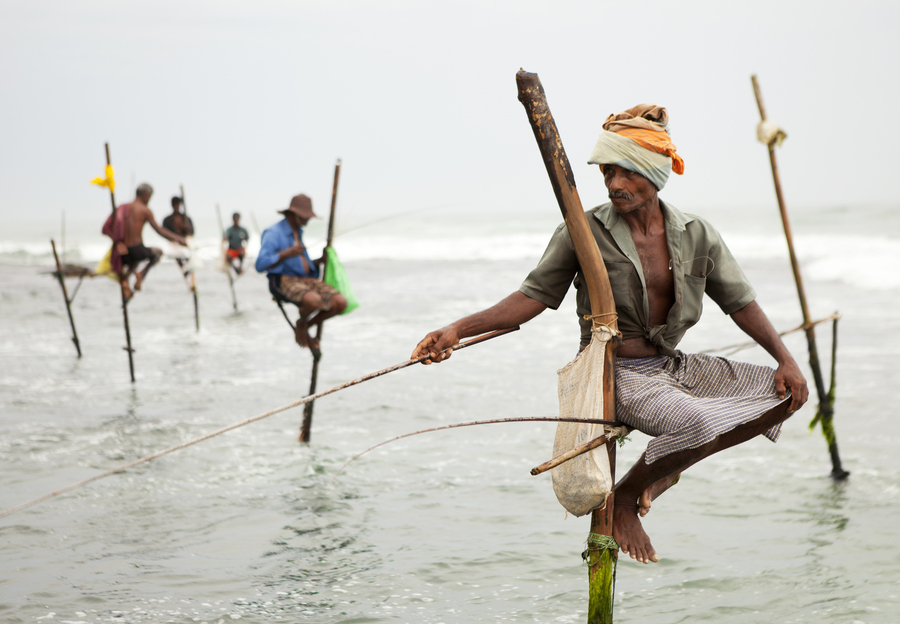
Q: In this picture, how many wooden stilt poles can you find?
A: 7